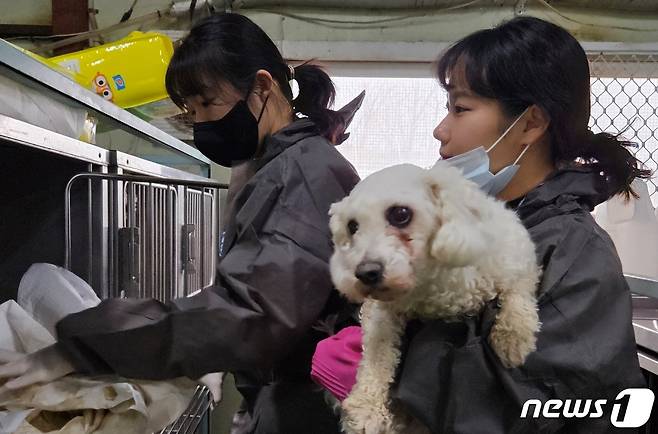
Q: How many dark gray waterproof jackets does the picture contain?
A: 2